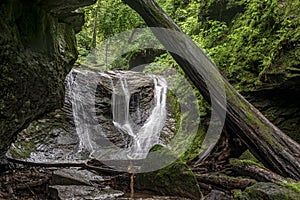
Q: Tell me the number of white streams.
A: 3